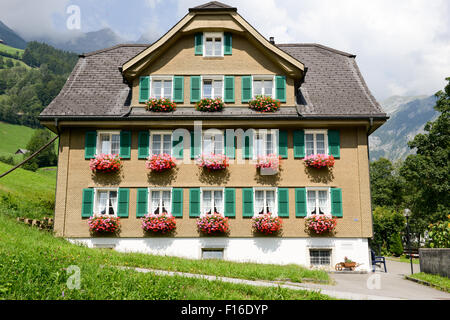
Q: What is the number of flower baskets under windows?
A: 13